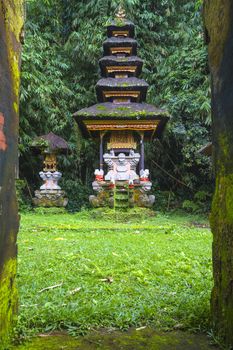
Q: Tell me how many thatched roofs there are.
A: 6